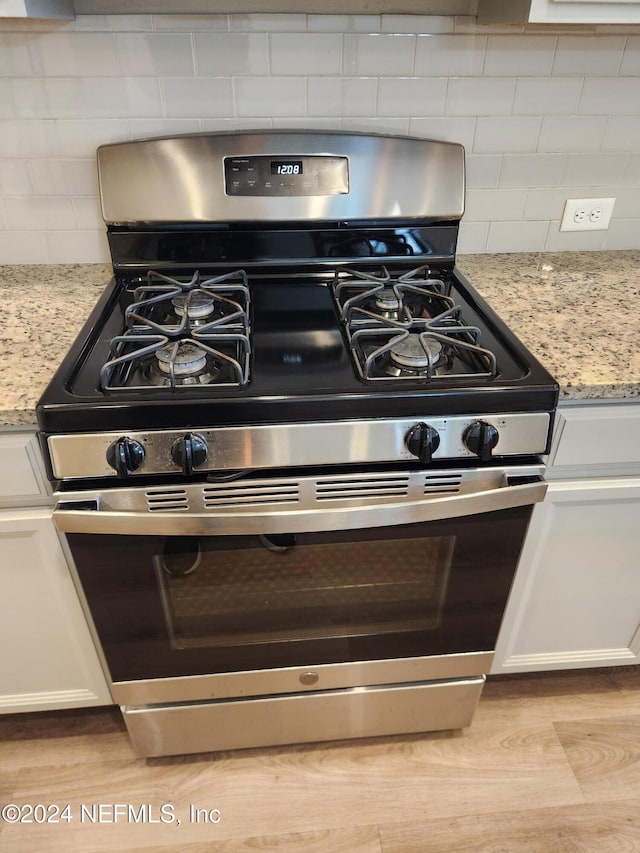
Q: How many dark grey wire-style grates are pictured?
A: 4